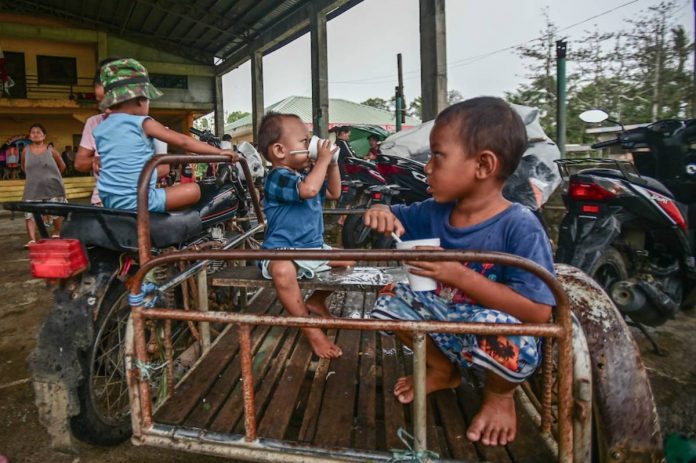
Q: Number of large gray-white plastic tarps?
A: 1